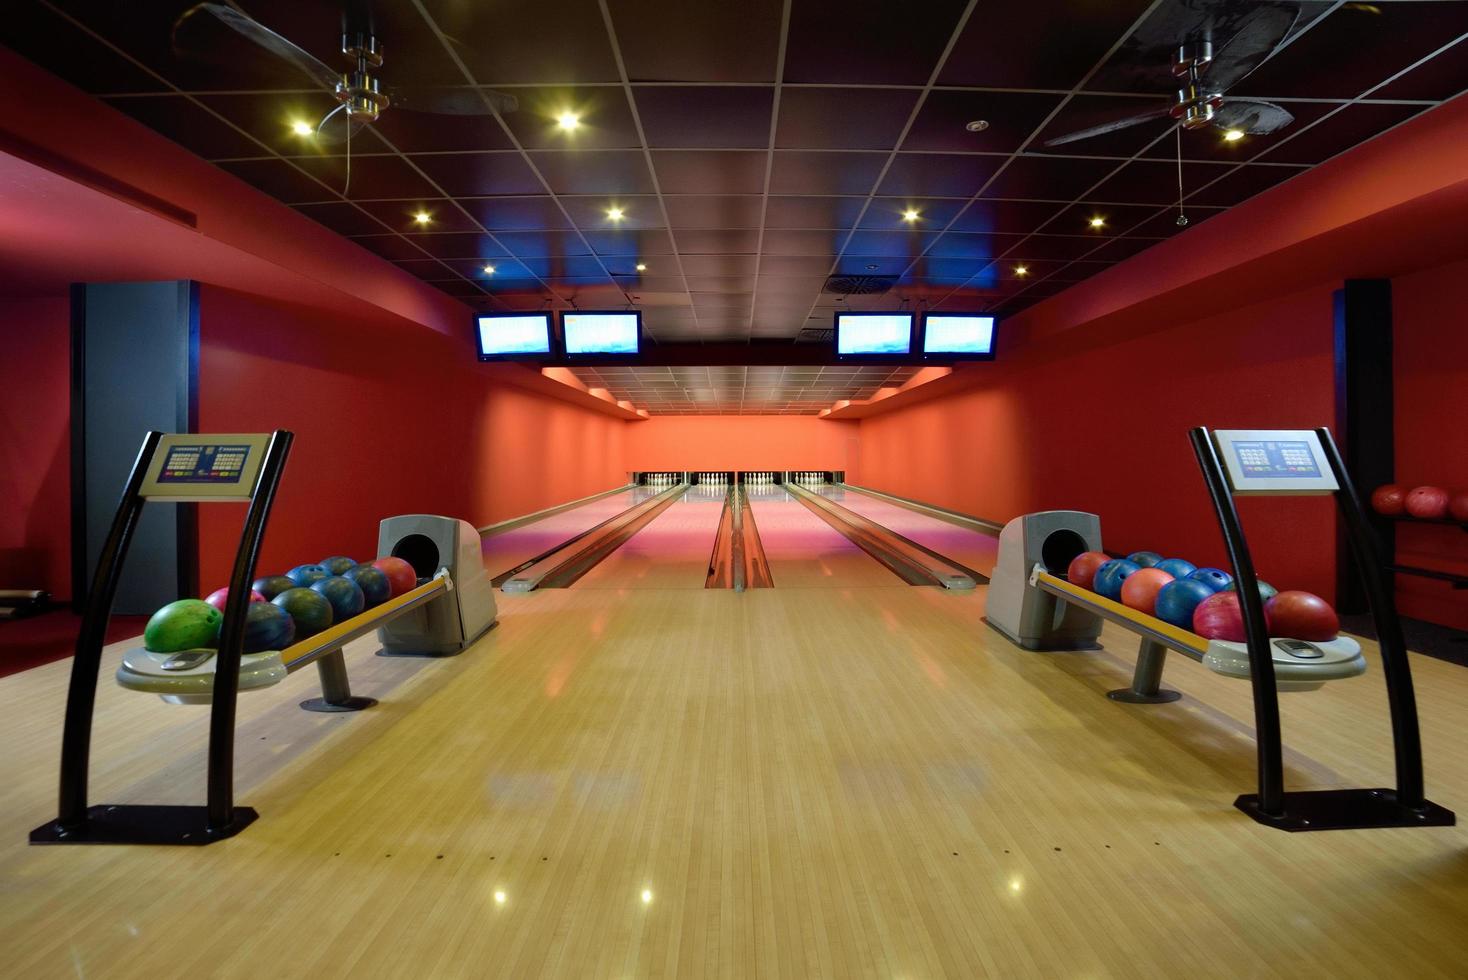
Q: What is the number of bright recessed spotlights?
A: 10